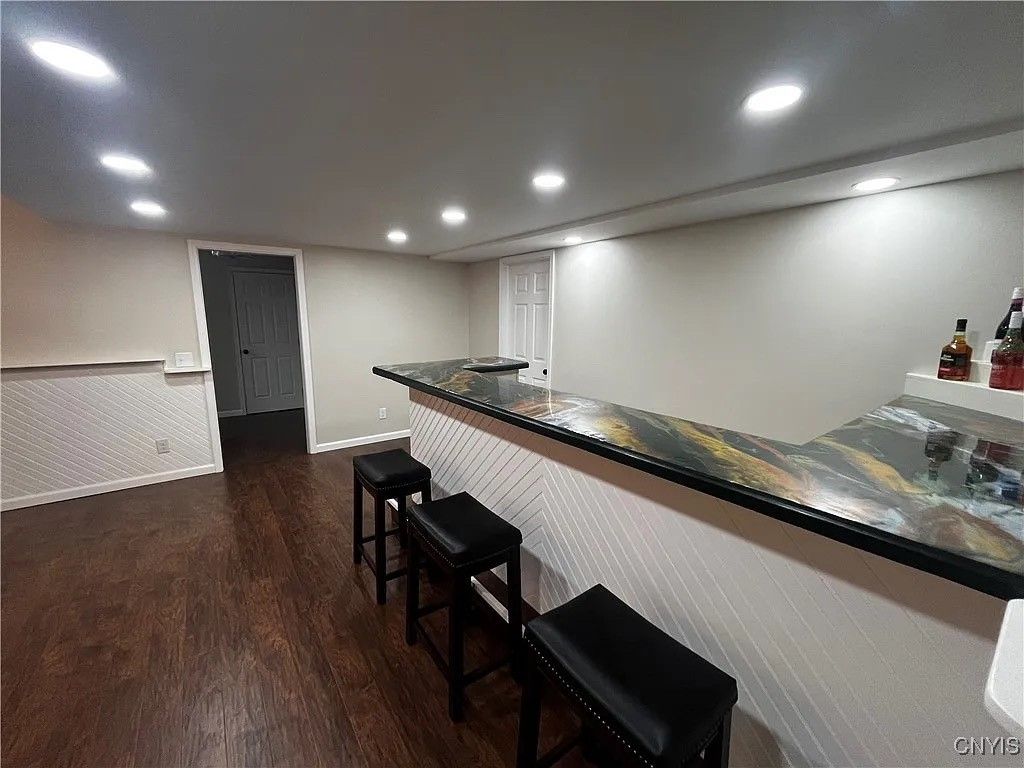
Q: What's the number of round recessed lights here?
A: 9